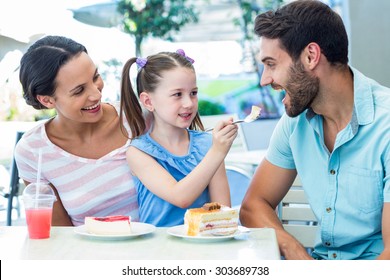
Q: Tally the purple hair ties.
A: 2